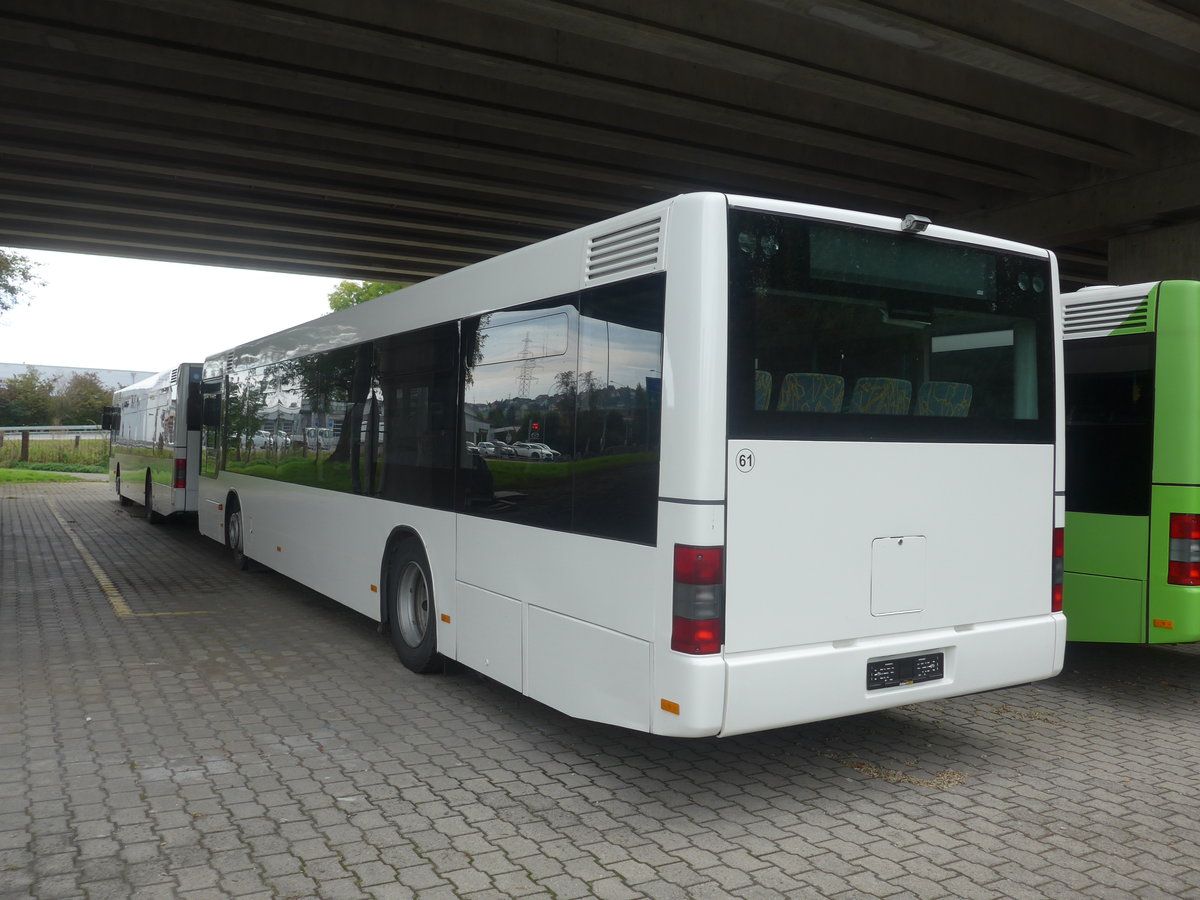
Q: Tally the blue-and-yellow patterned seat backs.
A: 4